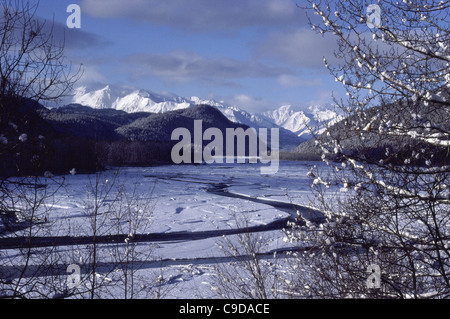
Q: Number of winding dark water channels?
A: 2